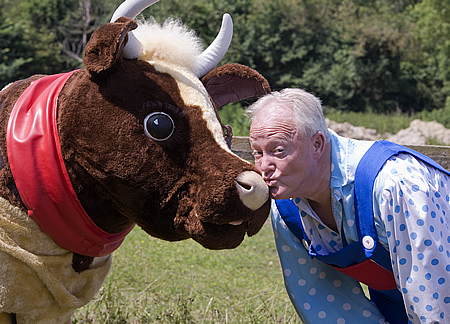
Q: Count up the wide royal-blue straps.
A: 2